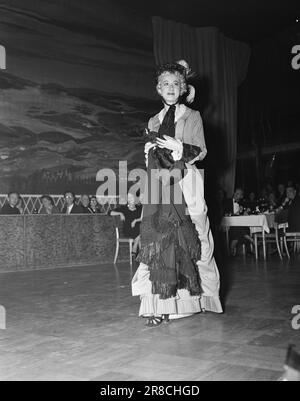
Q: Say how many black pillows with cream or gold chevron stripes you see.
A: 0